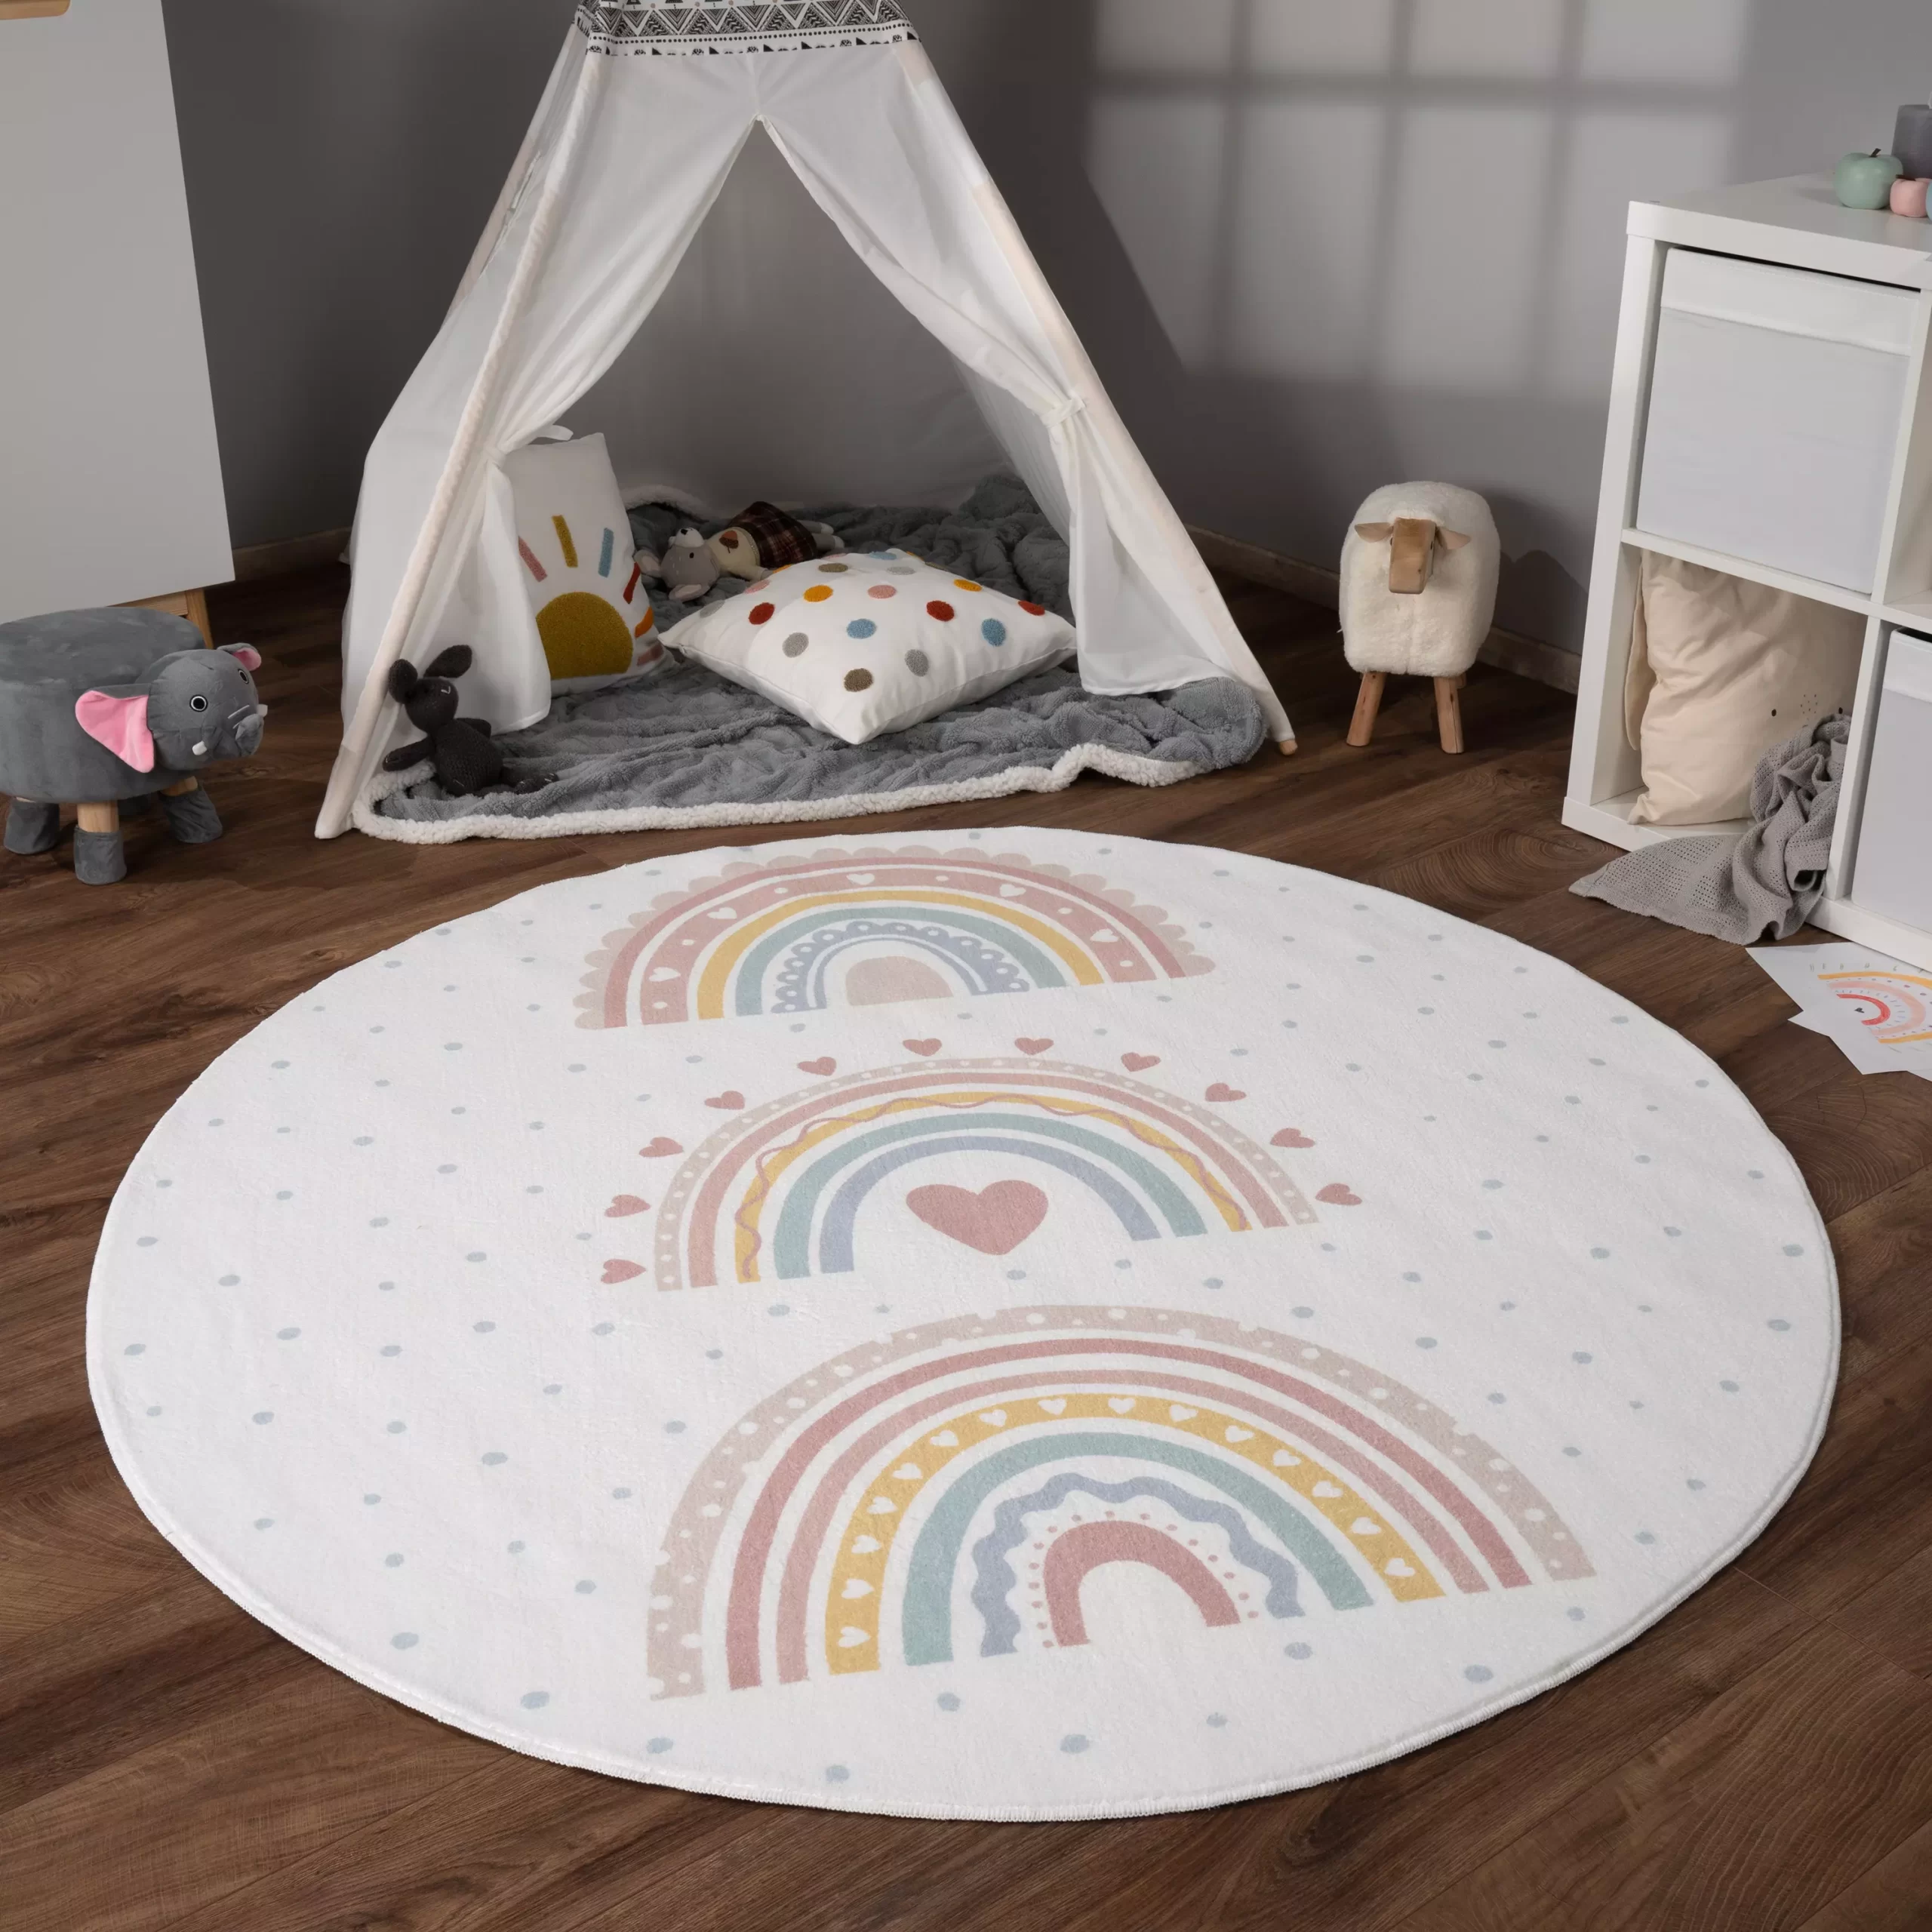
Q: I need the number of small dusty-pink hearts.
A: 11